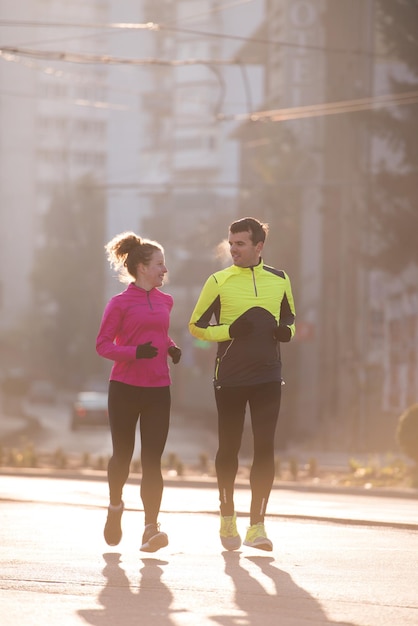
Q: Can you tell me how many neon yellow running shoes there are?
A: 2